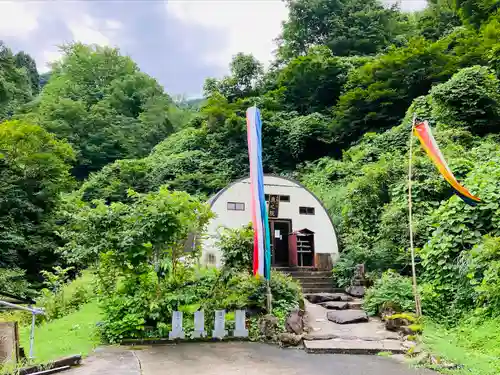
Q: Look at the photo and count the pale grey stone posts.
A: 4